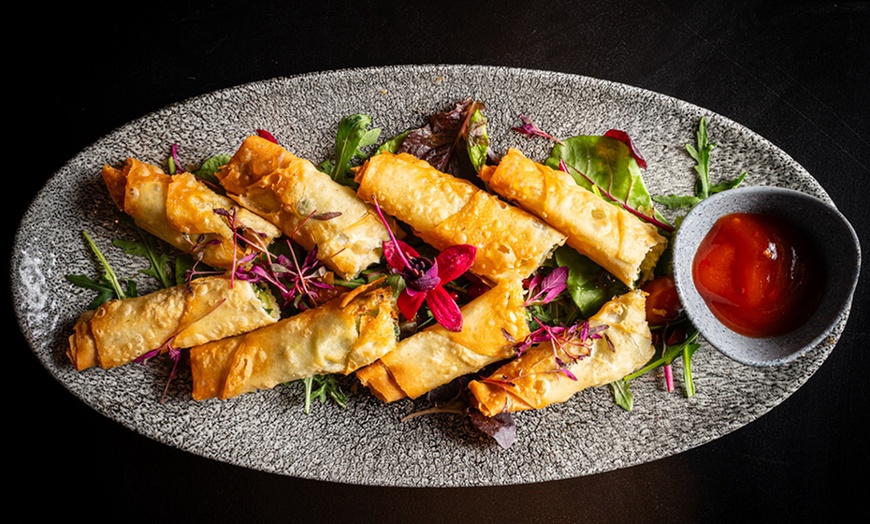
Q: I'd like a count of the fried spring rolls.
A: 8